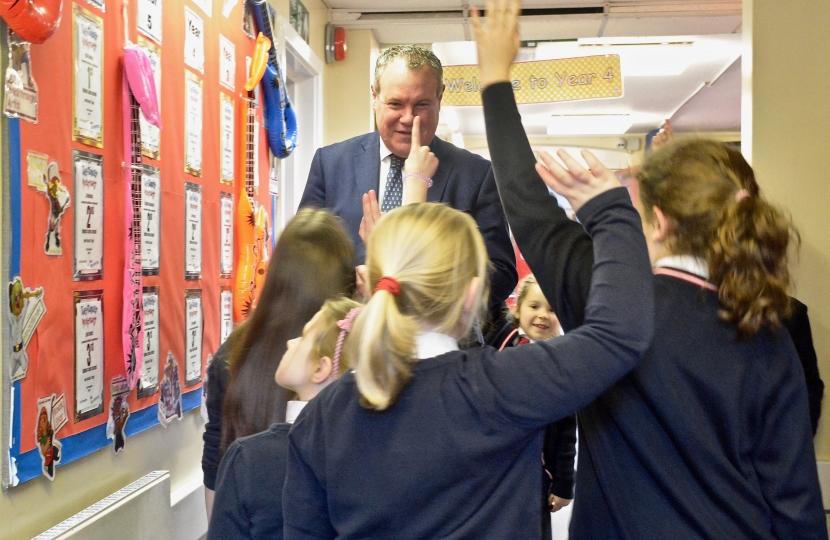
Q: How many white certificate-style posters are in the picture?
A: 12